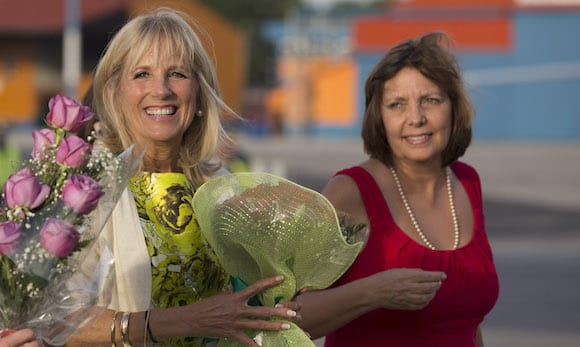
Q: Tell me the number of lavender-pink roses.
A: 7